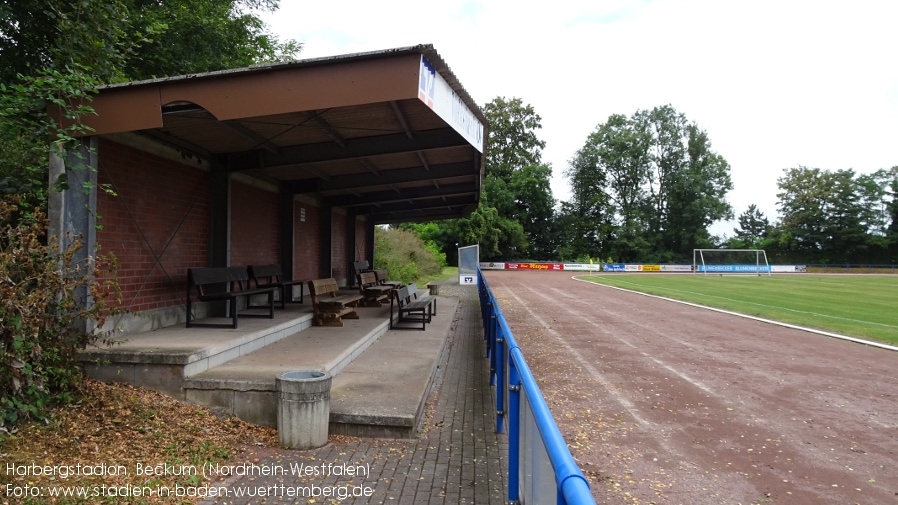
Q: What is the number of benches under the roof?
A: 8